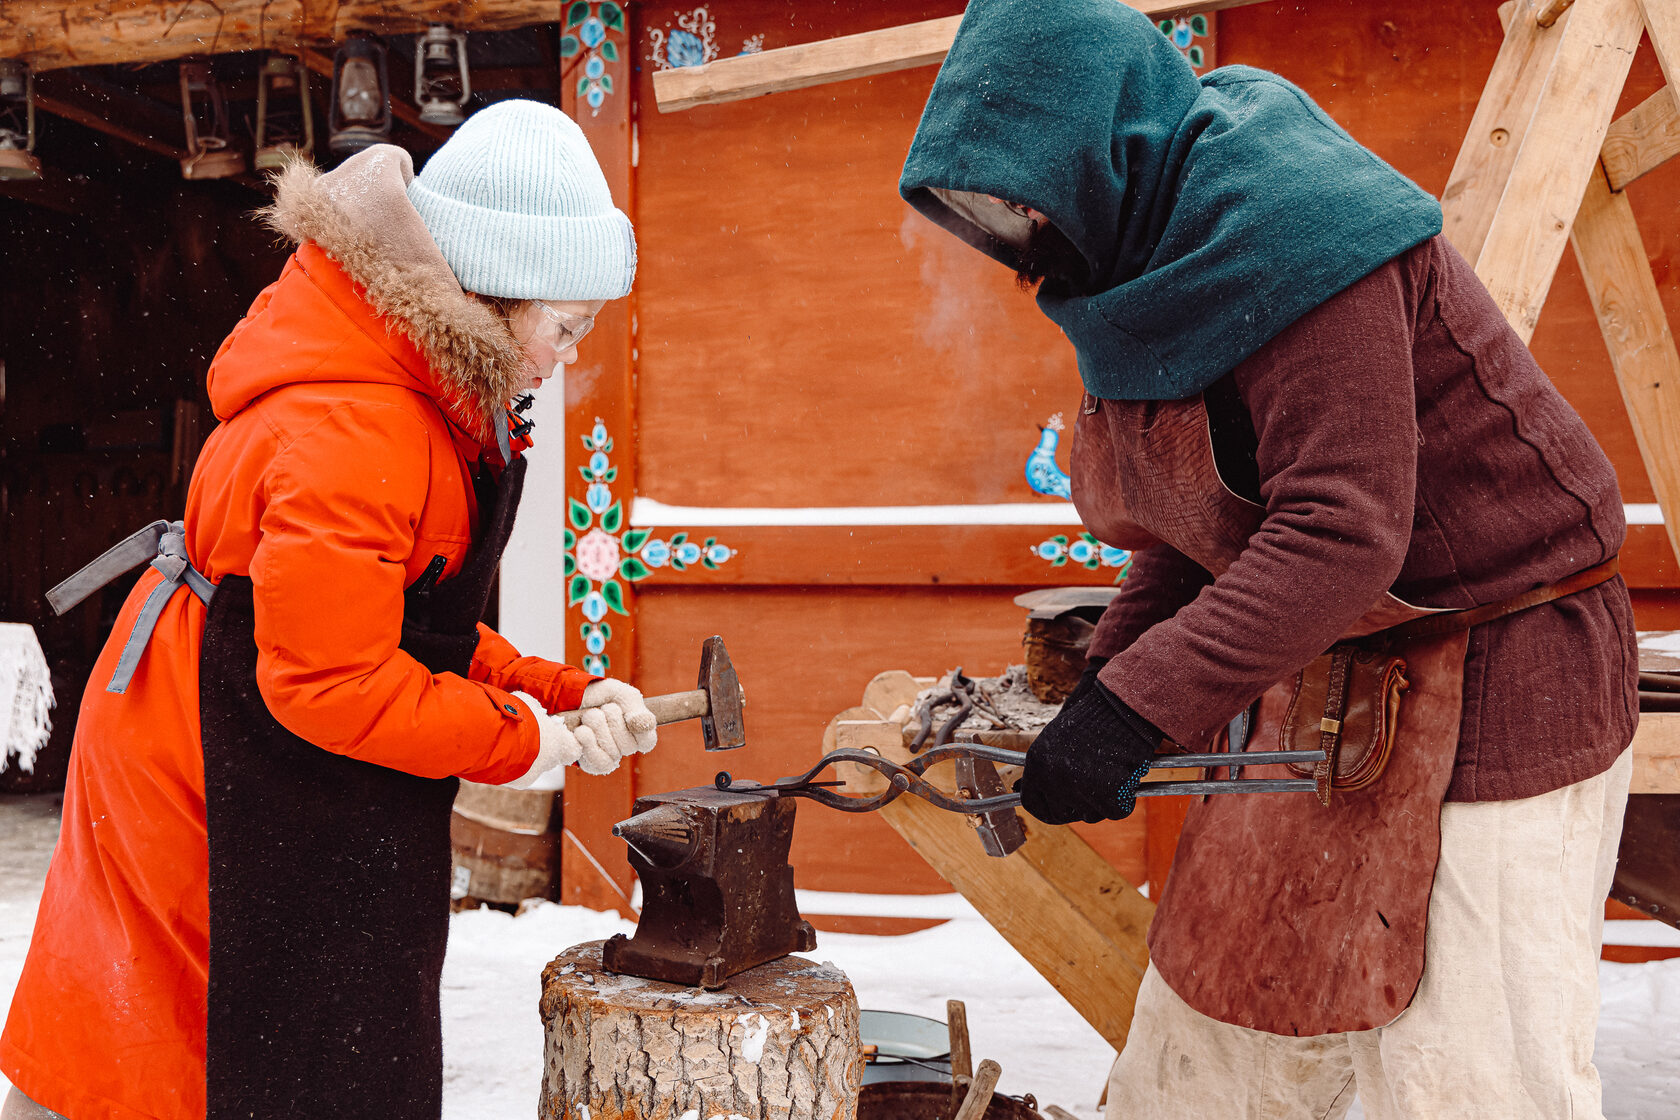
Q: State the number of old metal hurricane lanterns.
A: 5